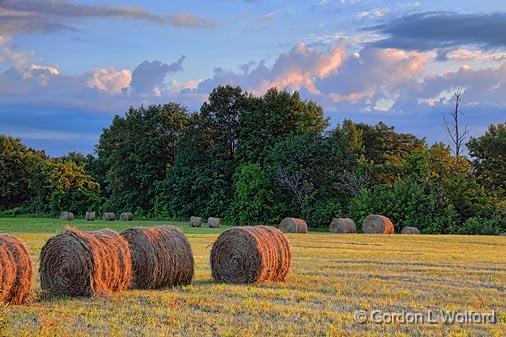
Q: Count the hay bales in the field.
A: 14